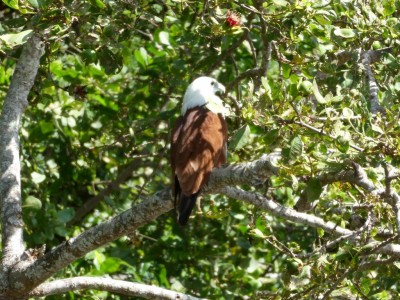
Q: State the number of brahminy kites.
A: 1